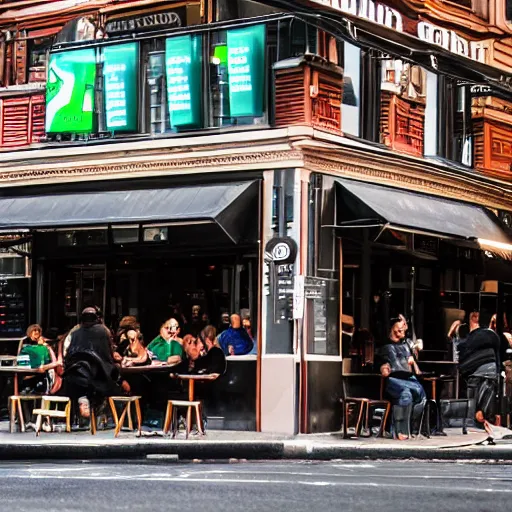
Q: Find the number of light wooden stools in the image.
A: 4